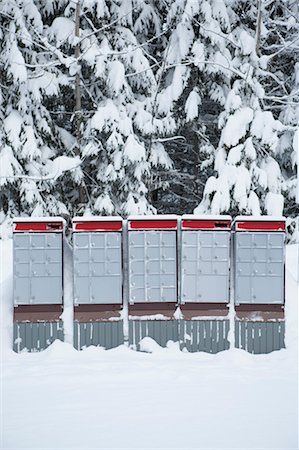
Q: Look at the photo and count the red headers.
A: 5